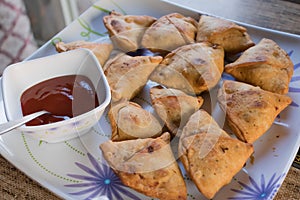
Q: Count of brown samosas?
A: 12